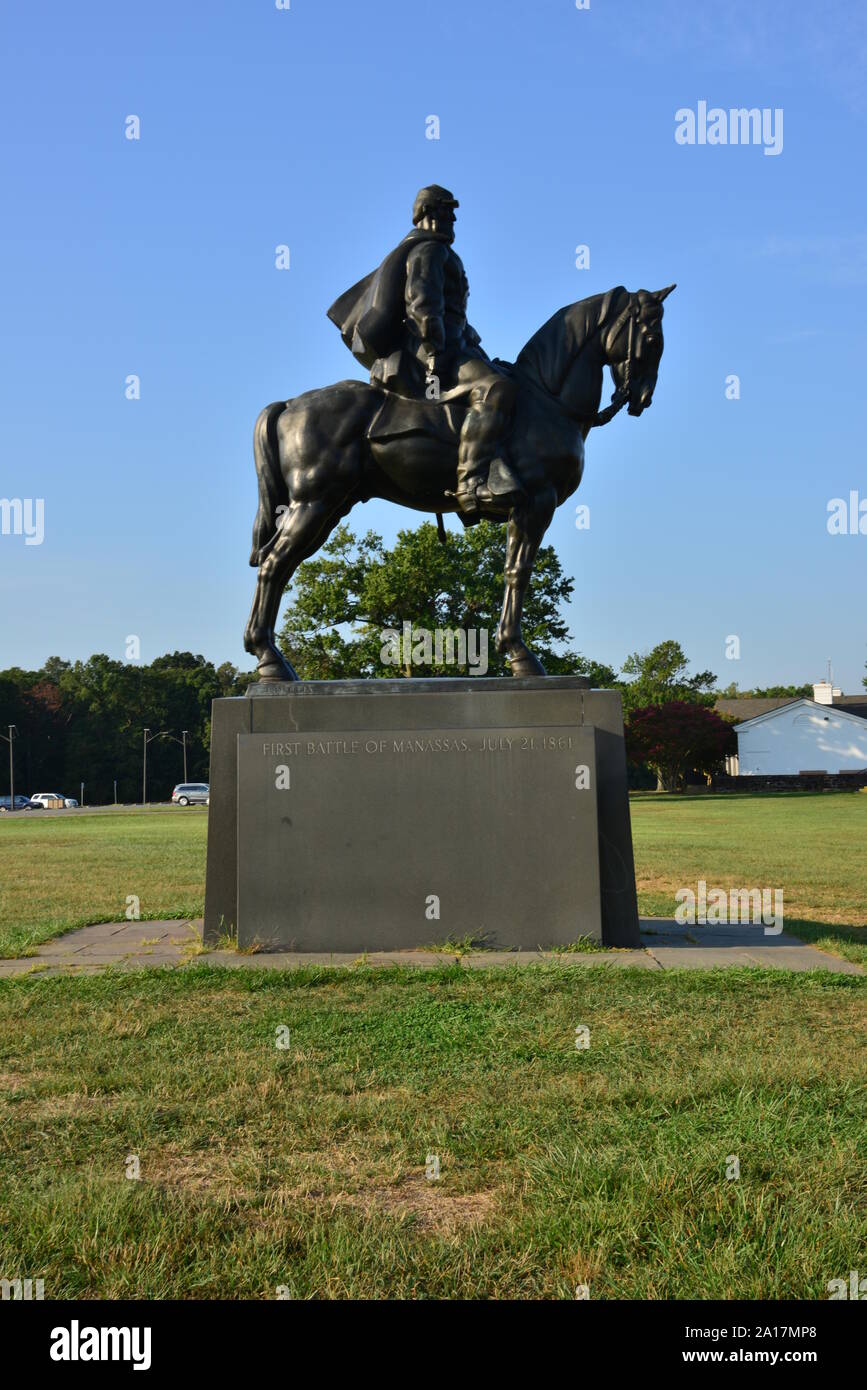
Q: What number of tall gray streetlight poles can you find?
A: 3